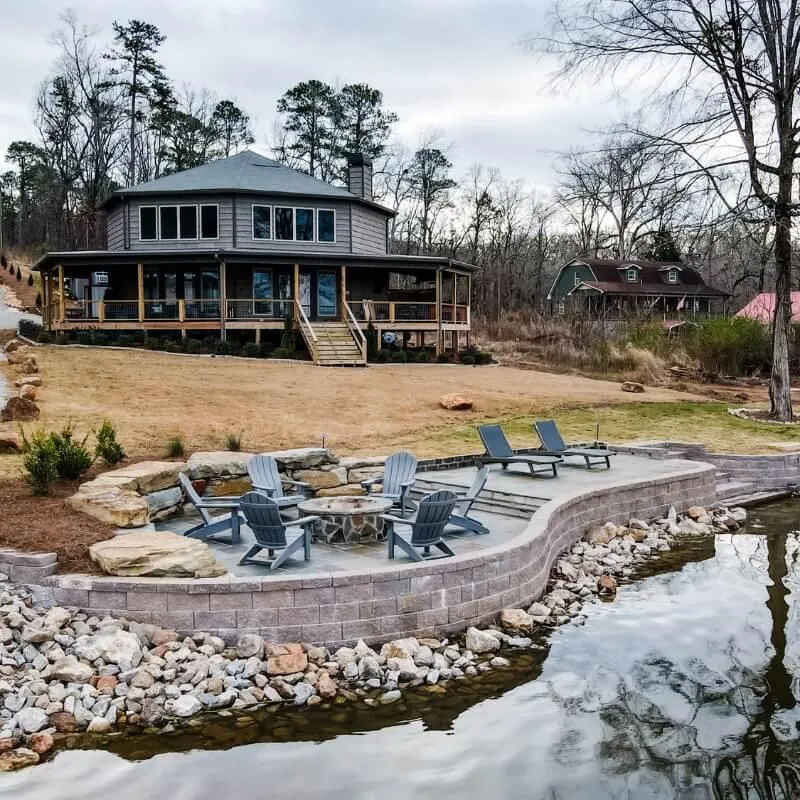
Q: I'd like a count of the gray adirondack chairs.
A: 6